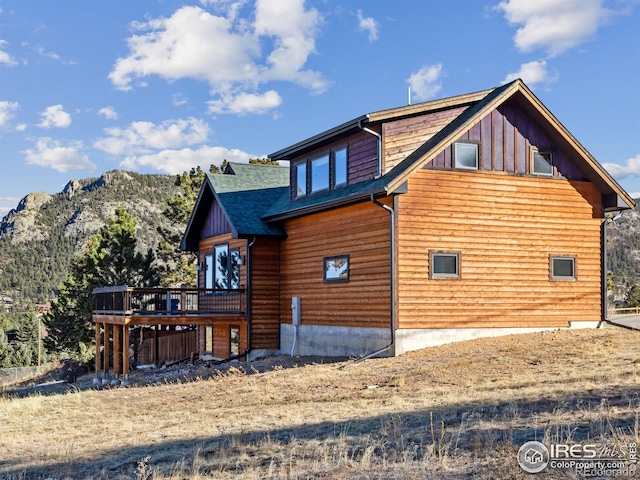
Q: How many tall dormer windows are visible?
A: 3